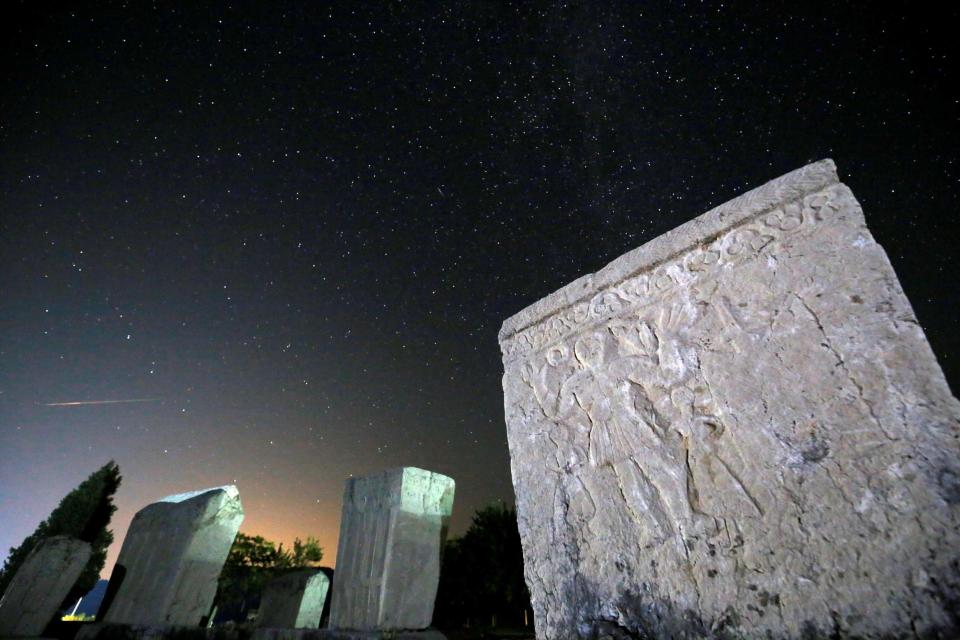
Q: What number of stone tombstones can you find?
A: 5